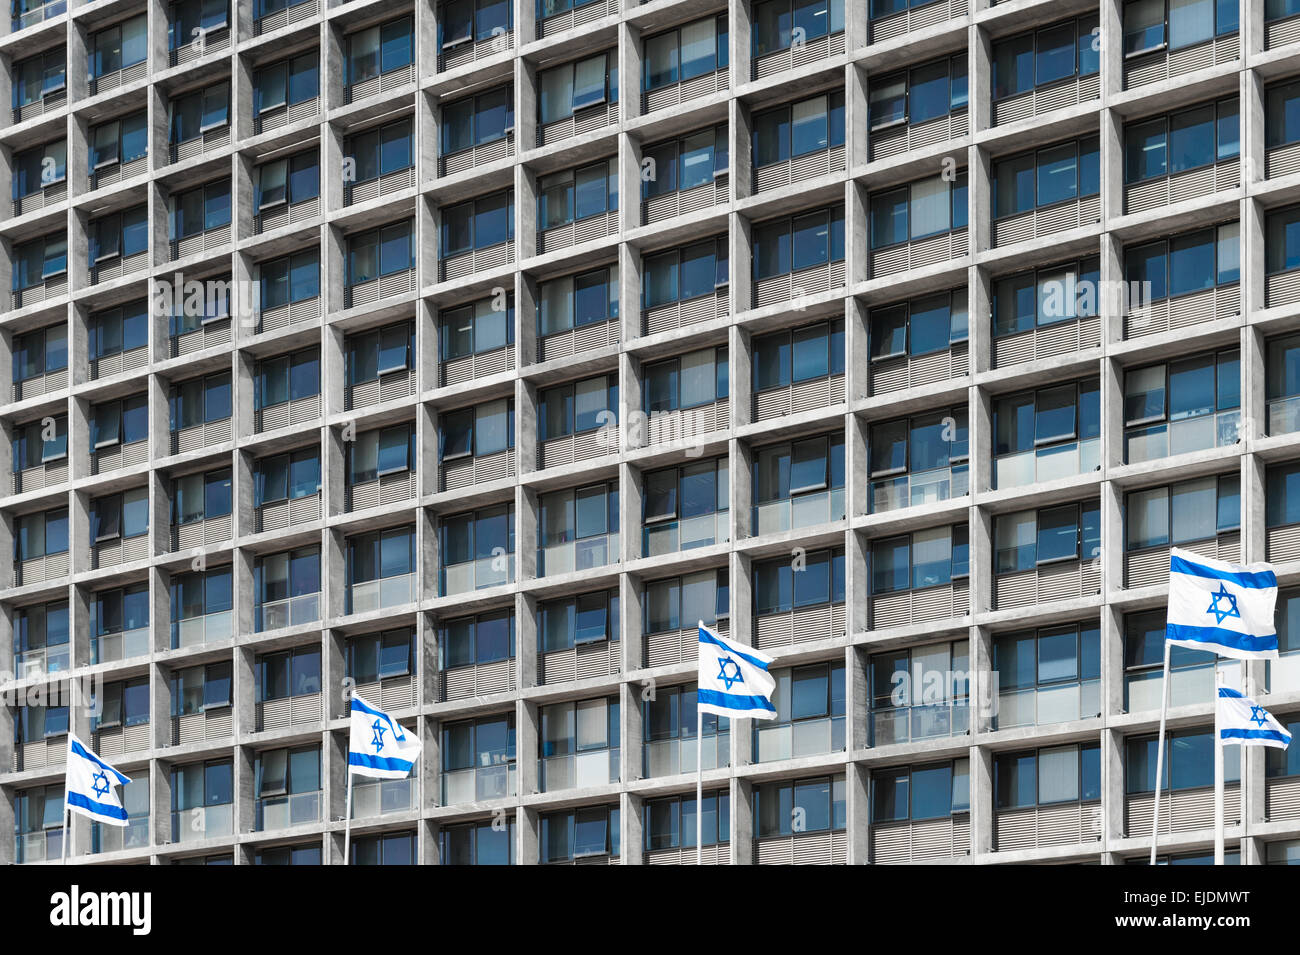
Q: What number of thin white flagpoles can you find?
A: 5